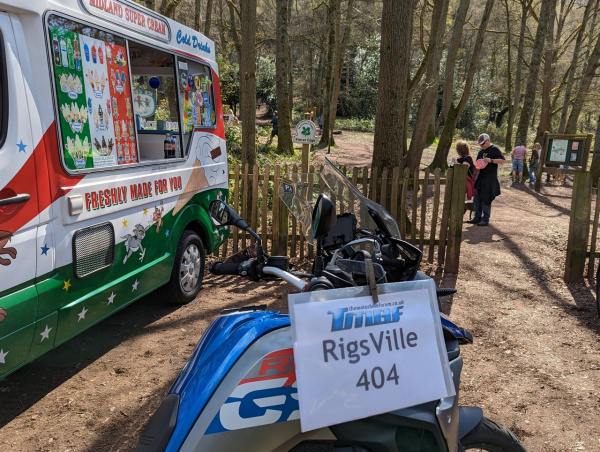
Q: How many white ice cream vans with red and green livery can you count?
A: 1